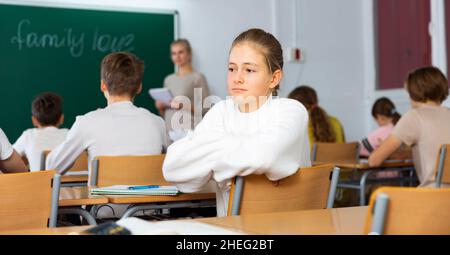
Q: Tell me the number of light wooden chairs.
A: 7